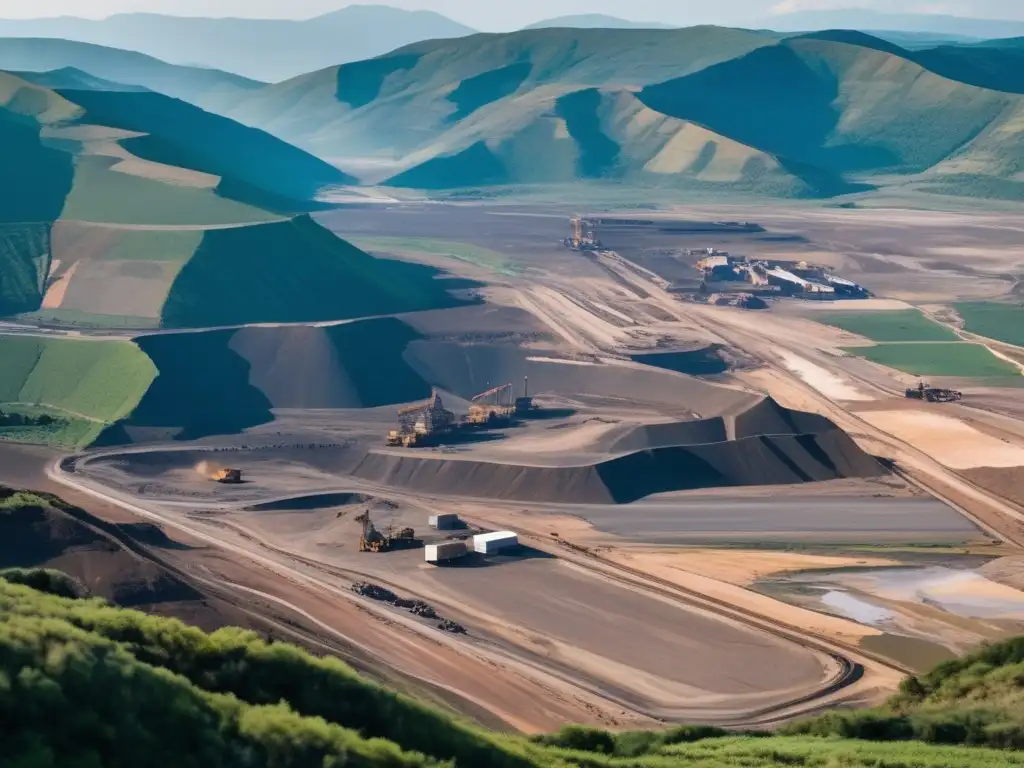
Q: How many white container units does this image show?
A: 3